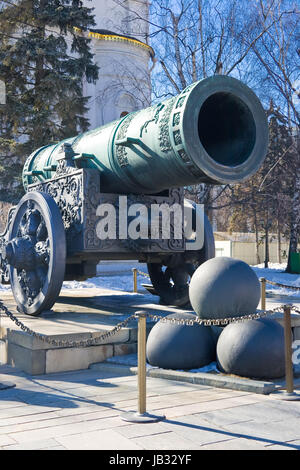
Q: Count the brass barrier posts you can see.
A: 4